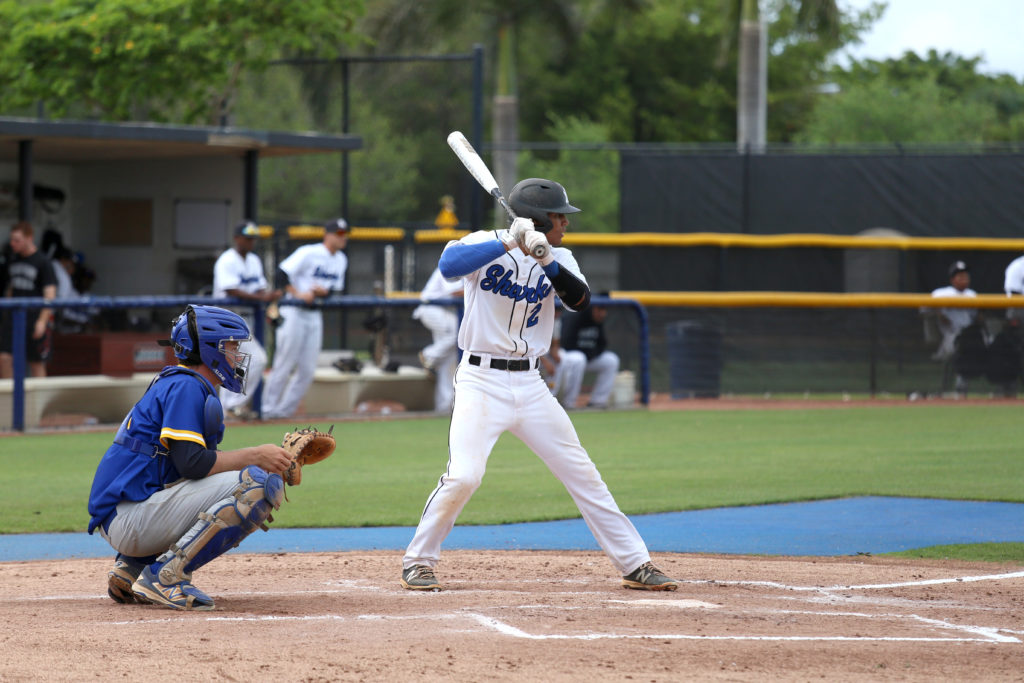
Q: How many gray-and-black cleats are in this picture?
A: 2